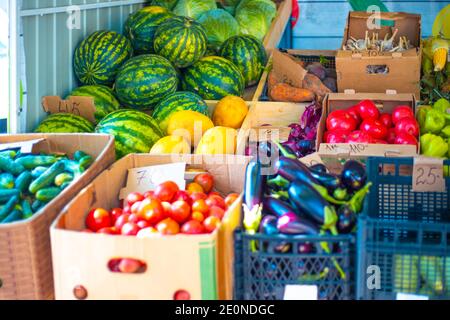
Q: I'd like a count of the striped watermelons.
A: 10